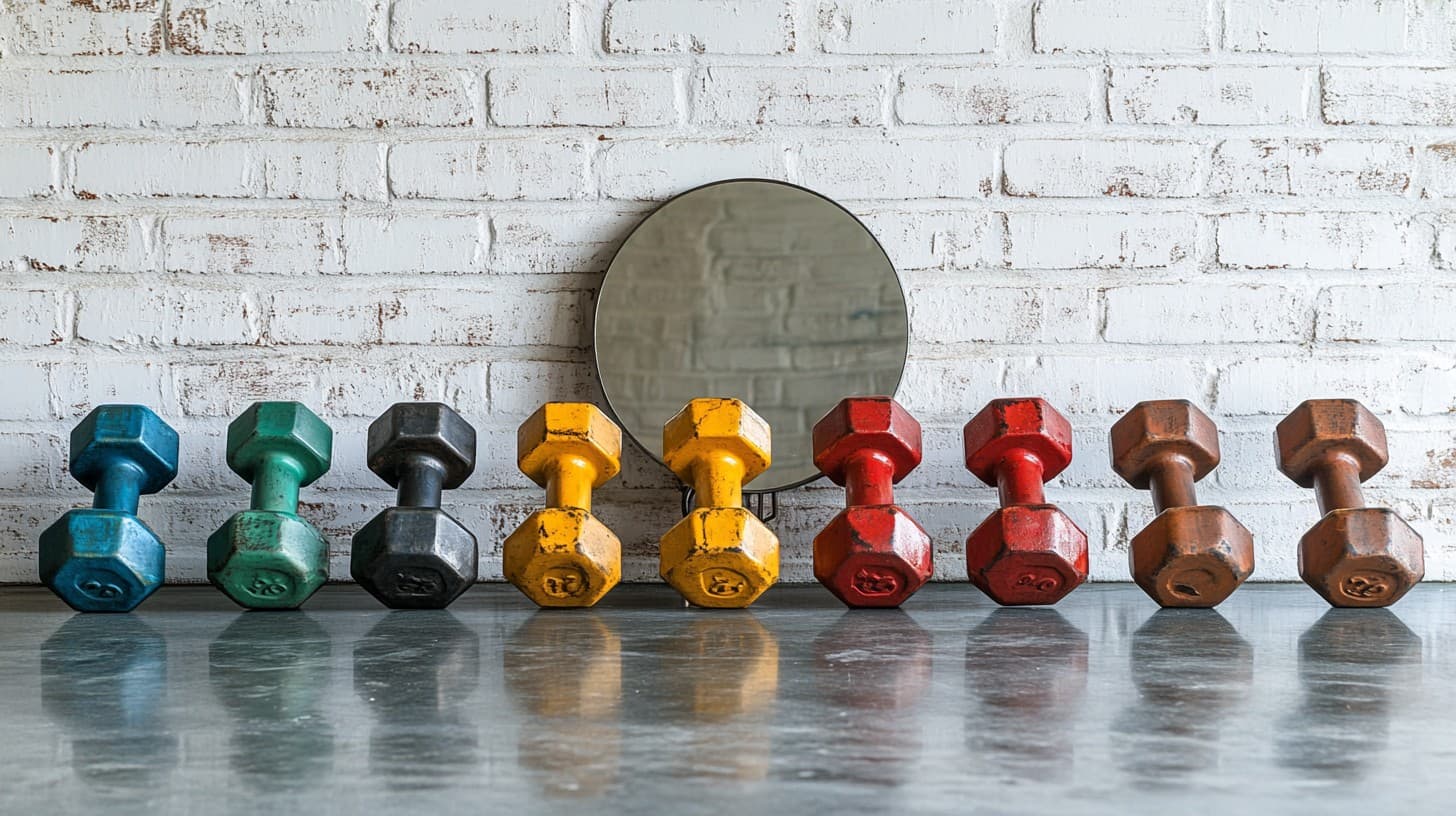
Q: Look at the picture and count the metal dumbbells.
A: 9